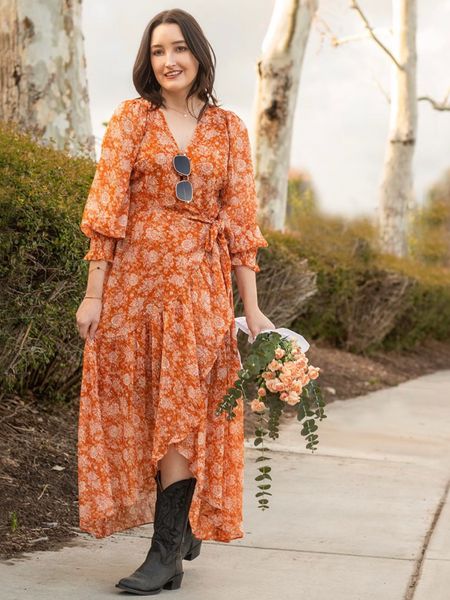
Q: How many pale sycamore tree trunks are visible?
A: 3